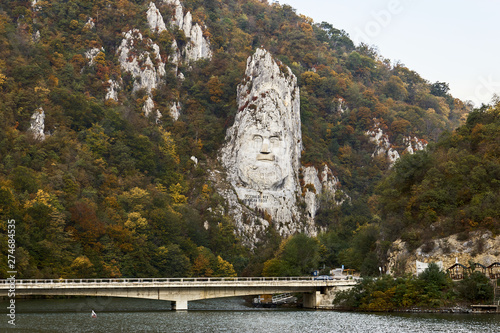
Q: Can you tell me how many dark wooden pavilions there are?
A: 3